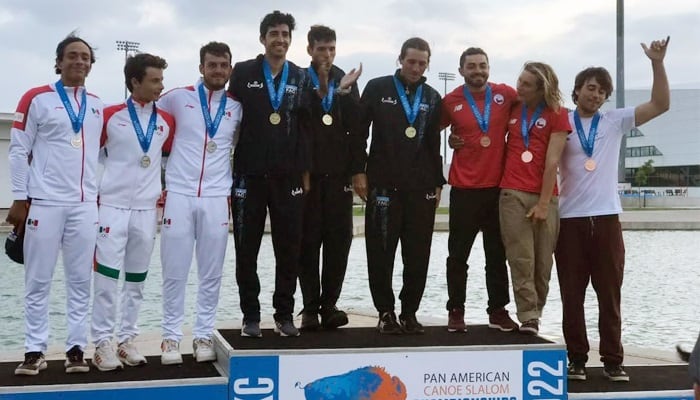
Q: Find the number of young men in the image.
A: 9